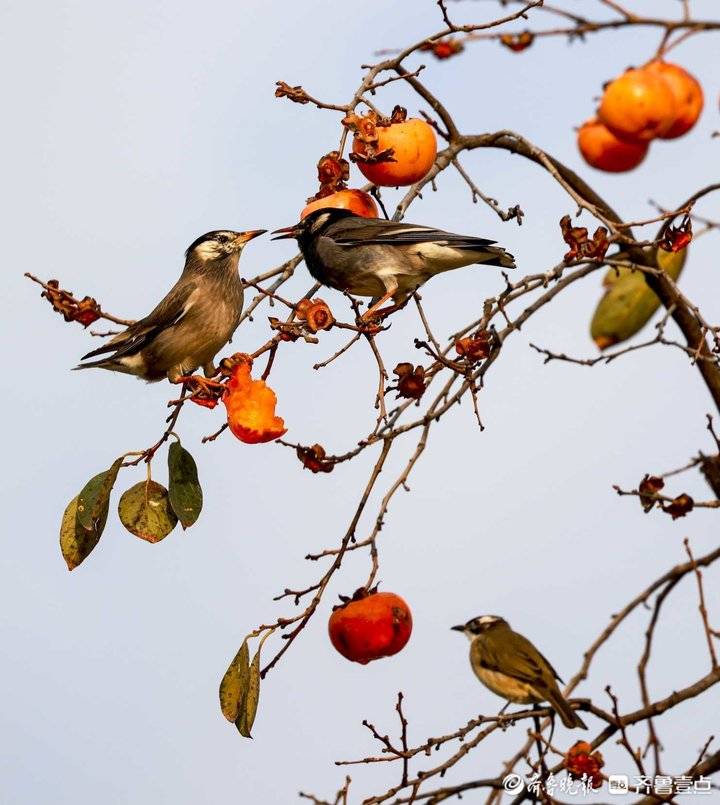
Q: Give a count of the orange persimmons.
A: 7